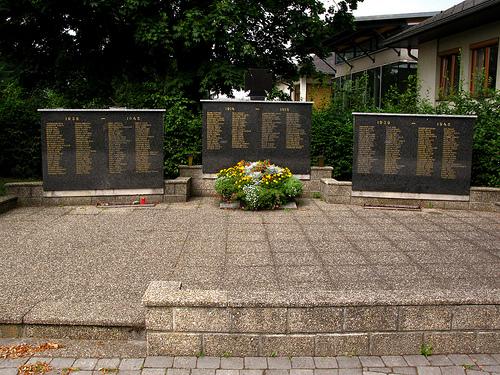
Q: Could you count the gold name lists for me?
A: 12